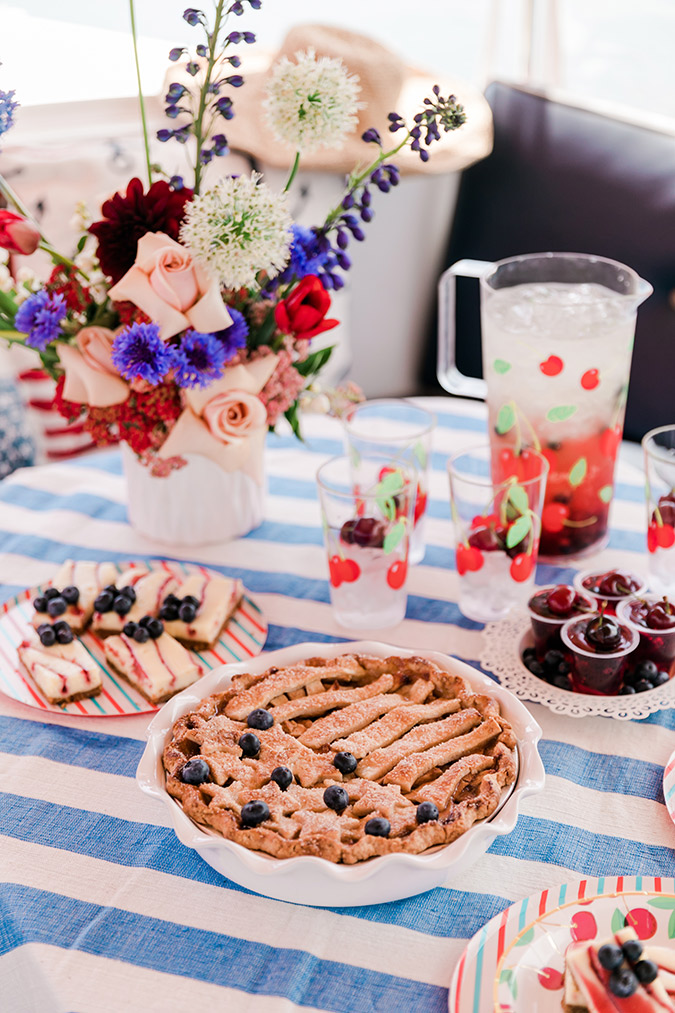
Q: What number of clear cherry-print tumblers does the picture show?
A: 4